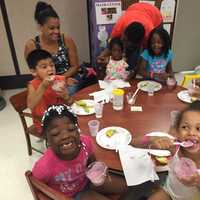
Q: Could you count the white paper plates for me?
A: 5